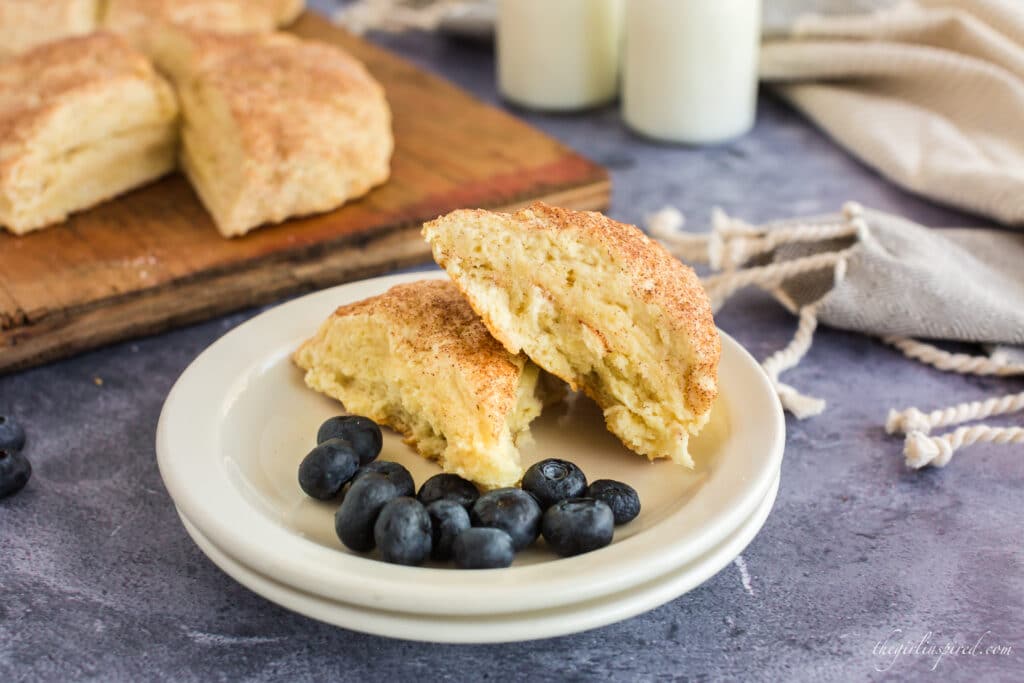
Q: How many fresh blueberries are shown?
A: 14